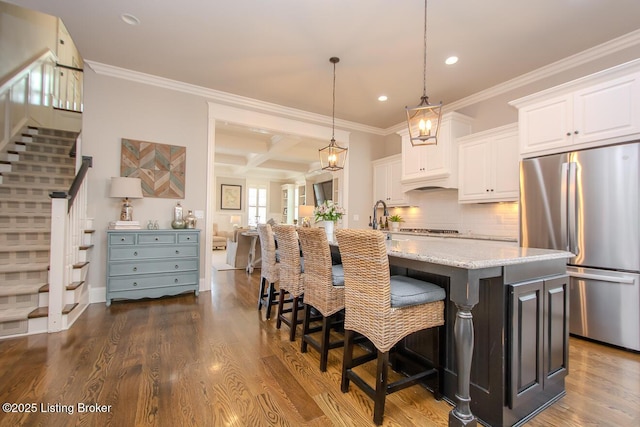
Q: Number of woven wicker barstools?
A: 4